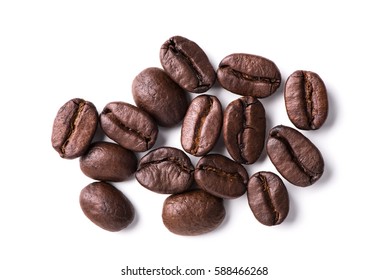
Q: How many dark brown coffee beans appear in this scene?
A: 15